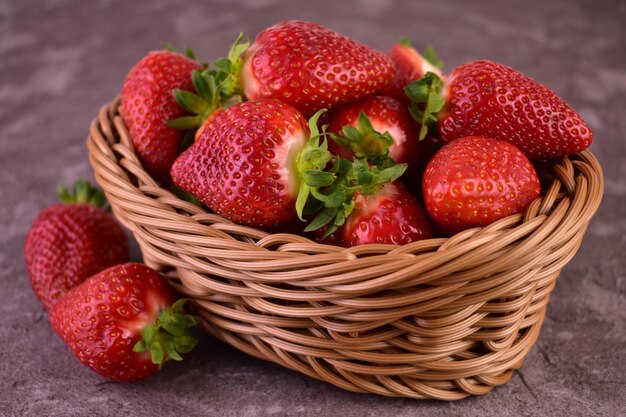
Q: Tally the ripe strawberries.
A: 10